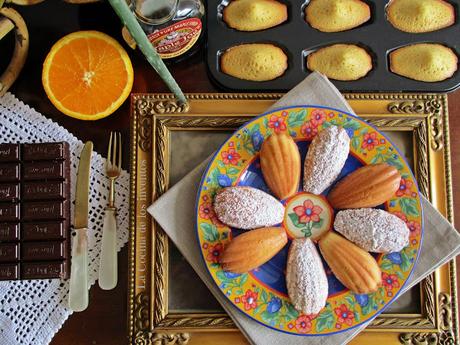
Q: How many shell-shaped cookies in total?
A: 14